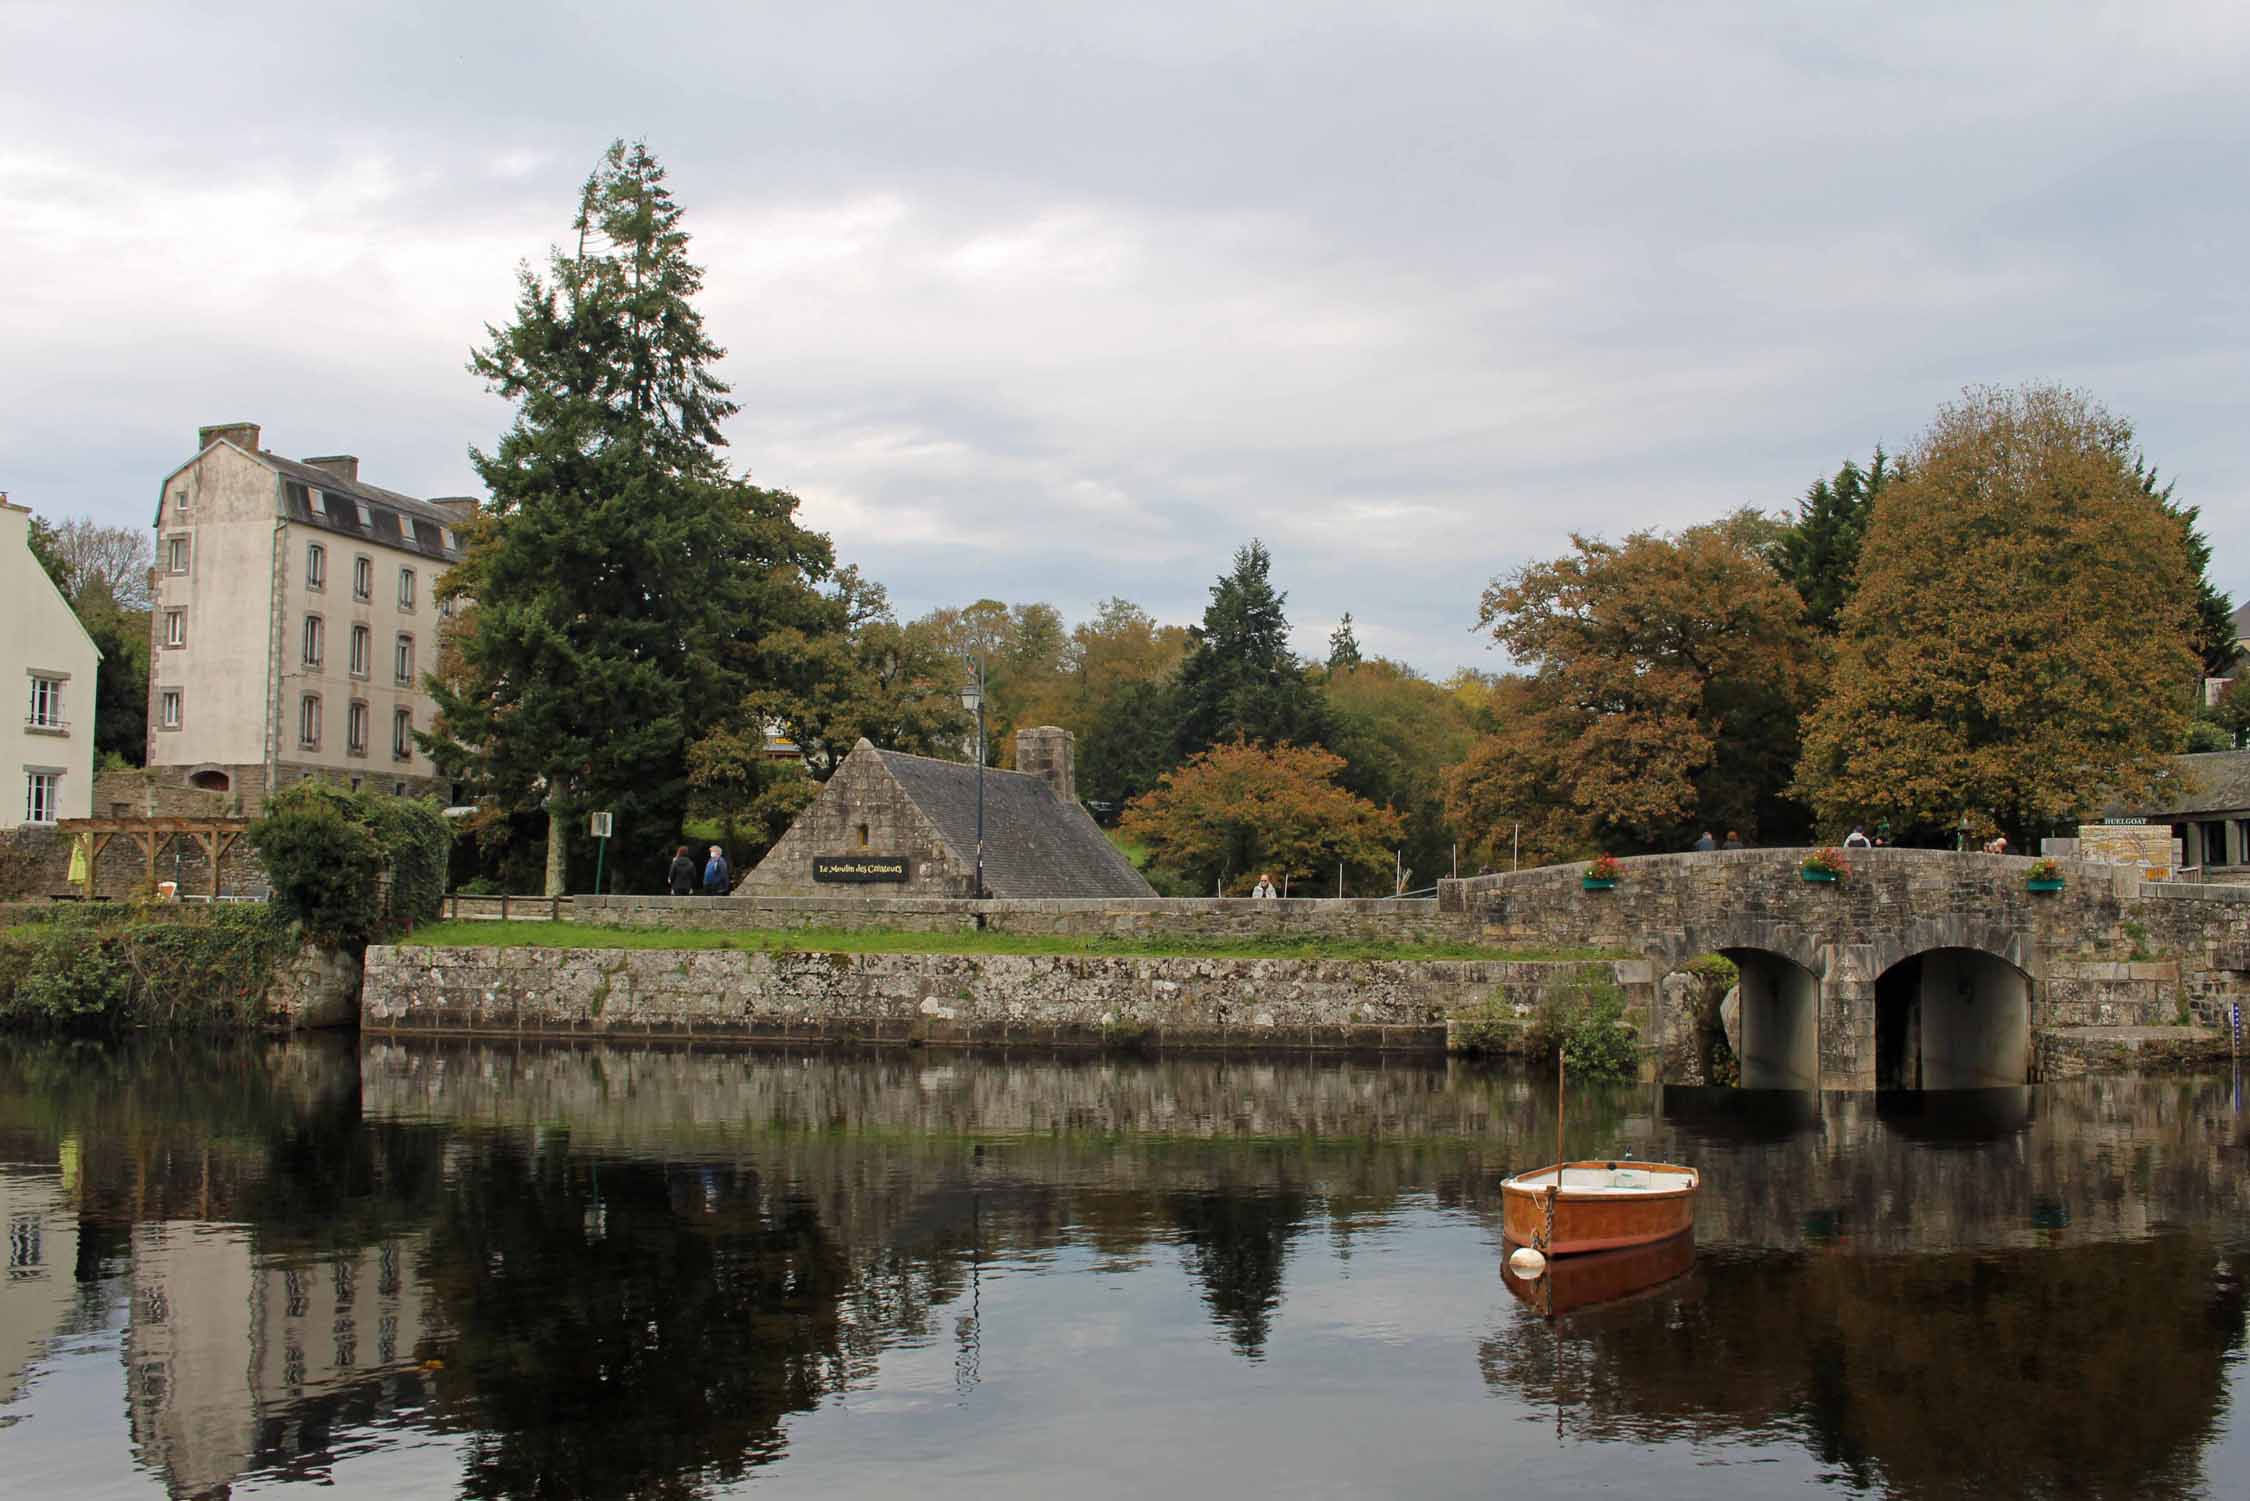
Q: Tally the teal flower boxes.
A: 3